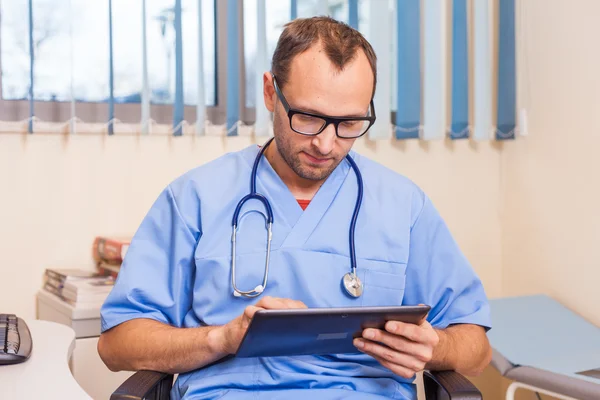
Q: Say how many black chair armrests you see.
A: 2